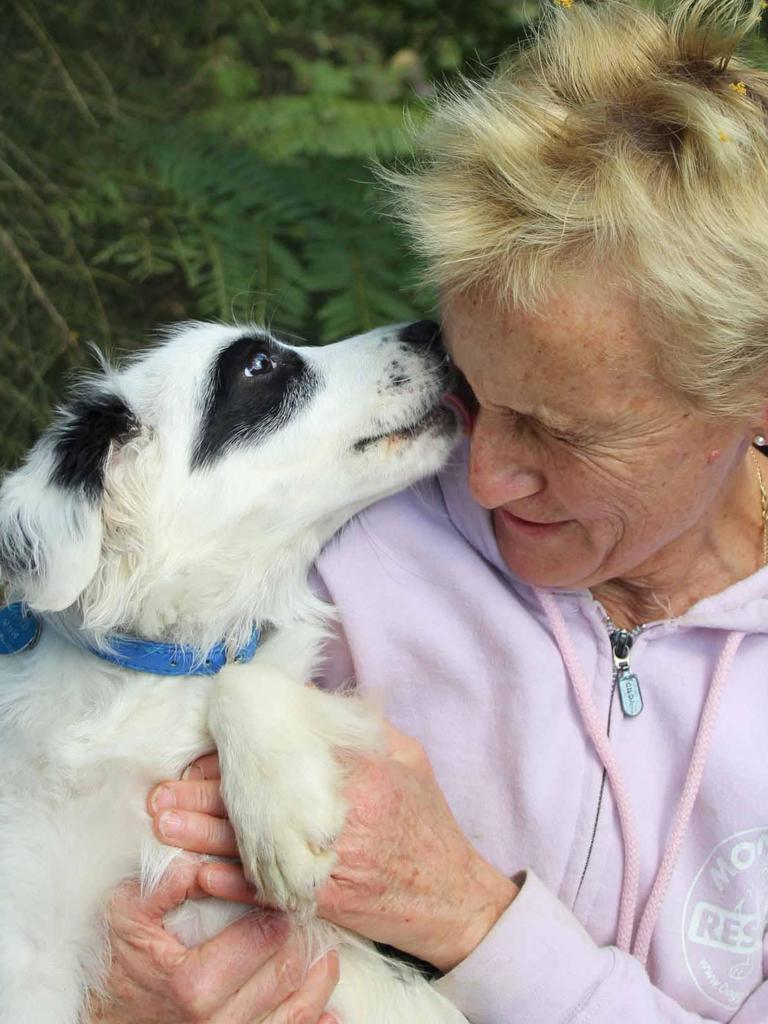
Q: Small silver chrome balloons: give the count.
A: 0